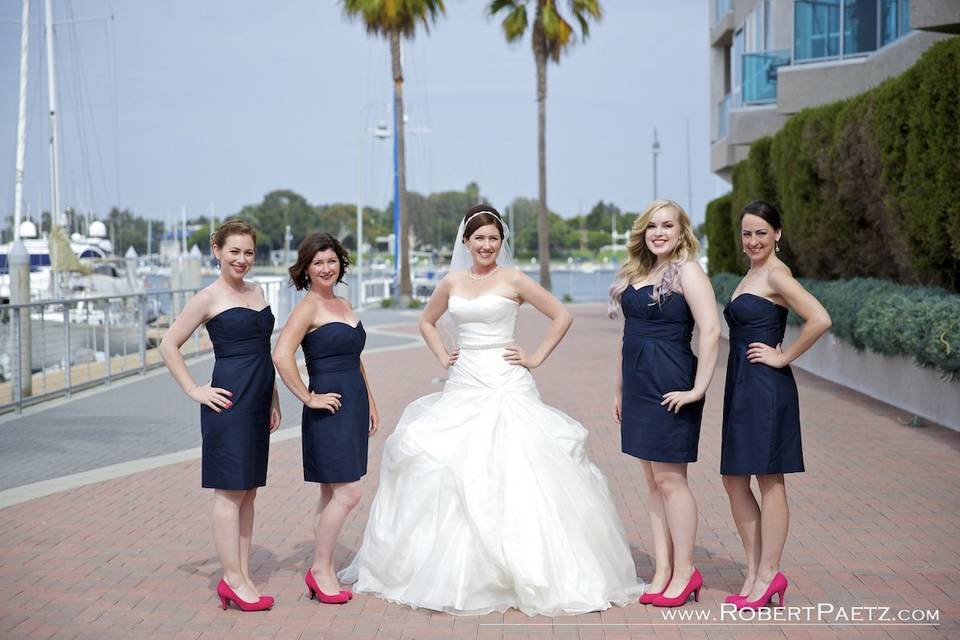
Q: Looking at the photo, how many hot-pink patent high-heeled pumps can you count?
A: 8